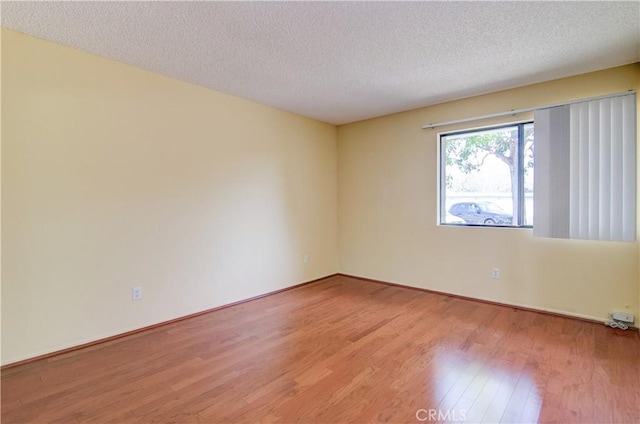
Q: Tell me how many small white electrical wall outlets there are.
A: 3